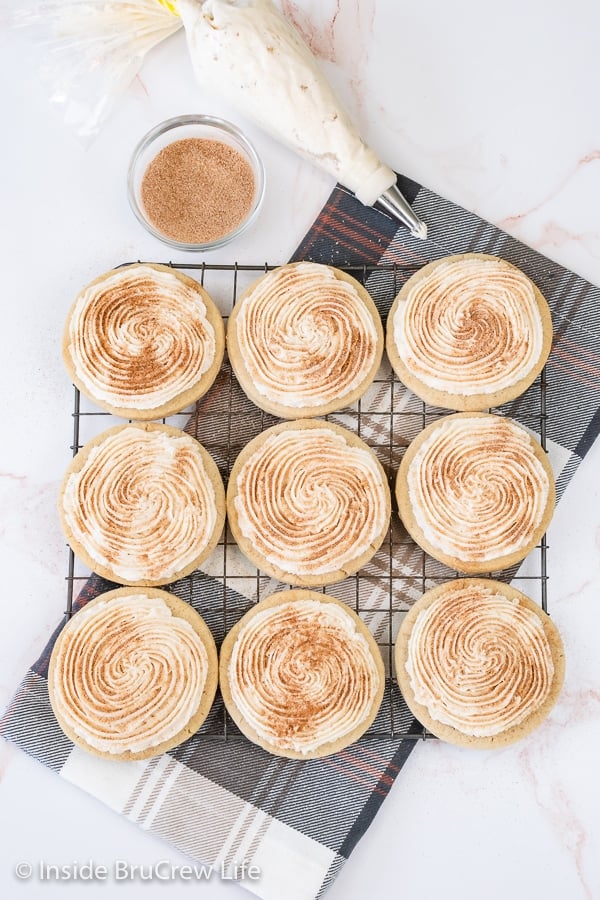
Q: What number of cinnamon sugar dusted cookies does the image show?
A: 9